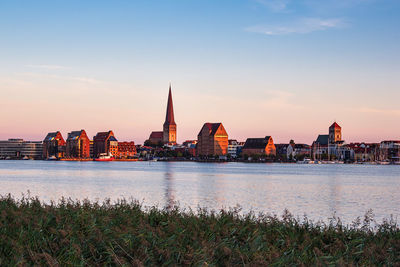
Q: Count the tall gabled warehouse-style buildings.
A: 5